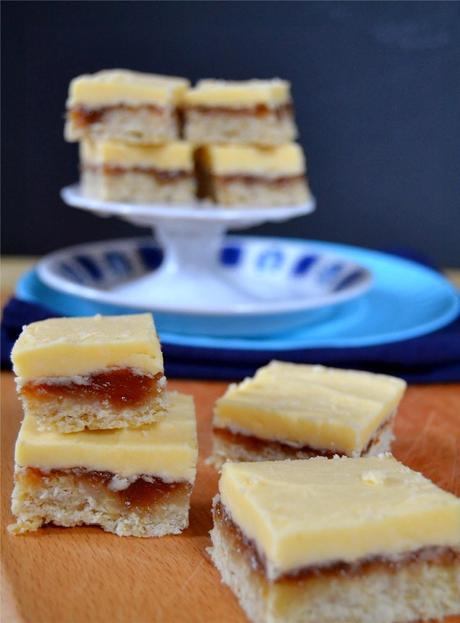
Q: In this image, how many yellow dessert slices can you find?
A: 8